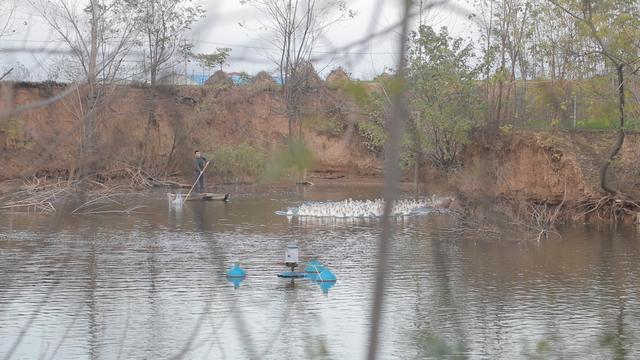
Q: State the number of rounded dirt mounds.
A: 4